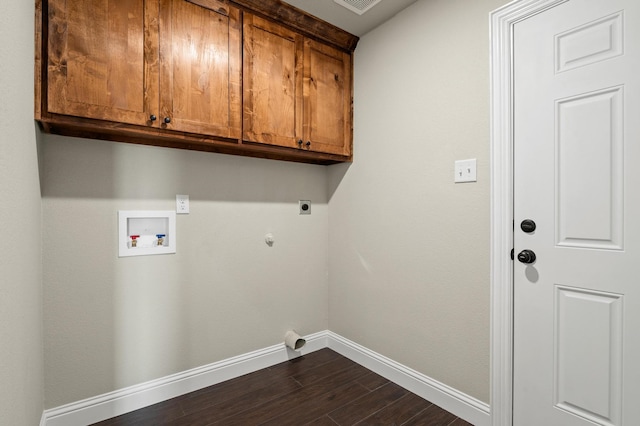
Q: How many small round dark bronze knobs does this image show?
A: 4